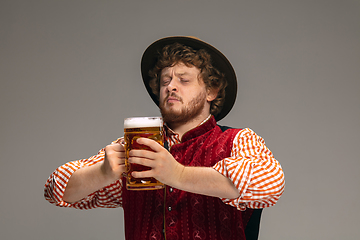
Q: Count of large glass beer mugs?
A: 1